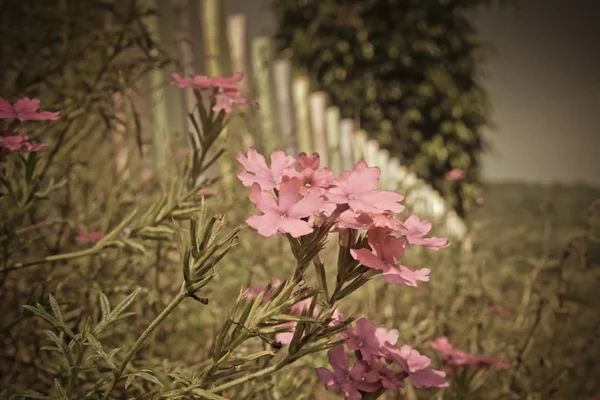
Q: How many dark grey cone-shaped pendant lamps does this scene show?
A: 0